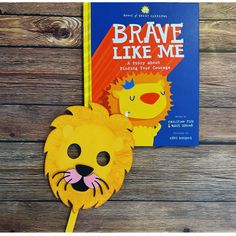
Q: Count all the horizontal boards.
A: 6